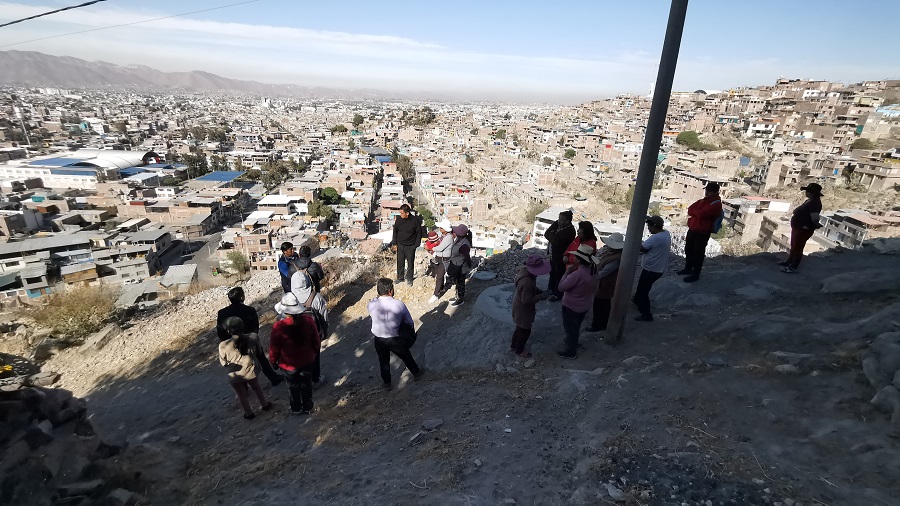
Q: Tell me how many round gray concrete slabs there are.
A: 2